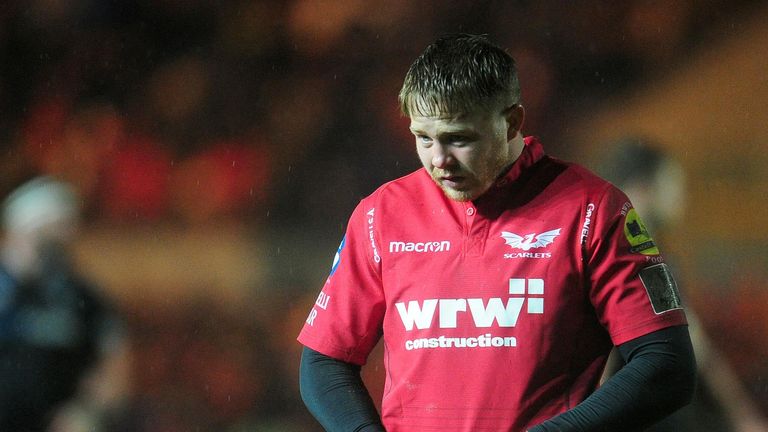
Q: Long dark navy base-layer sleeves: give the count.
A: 2